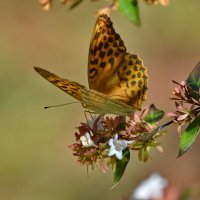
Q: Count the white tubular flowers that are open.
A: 2